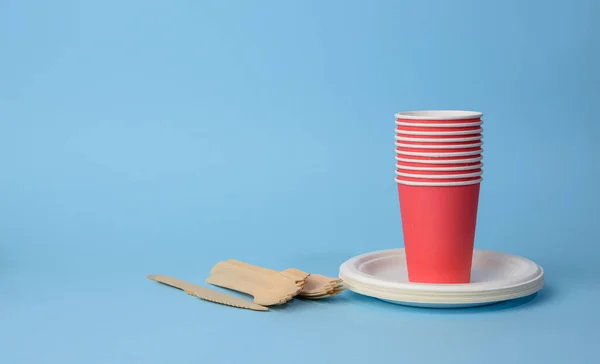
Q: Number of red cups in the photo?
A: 10